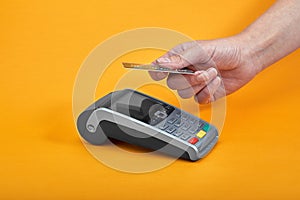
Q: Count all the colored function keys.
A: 3